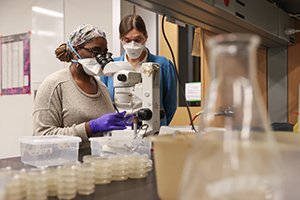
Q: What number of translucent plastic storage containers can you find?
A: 2